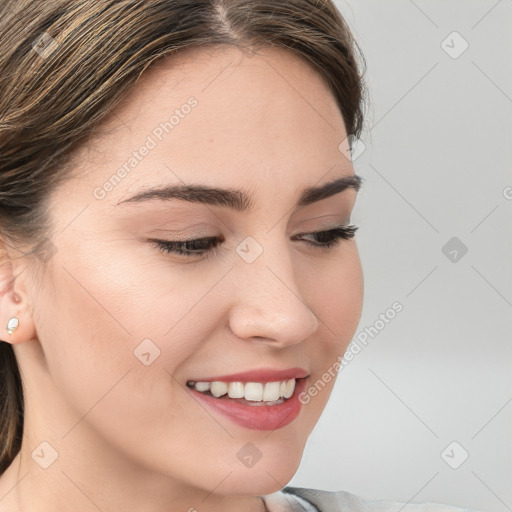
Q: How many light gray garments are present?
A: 1